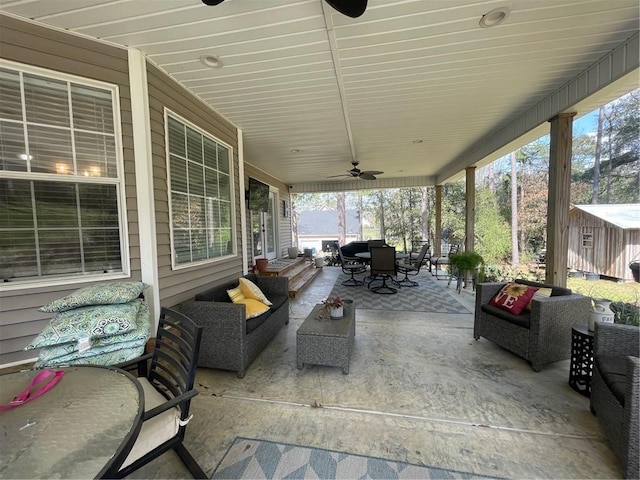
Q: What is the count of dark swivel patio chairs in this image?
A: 4